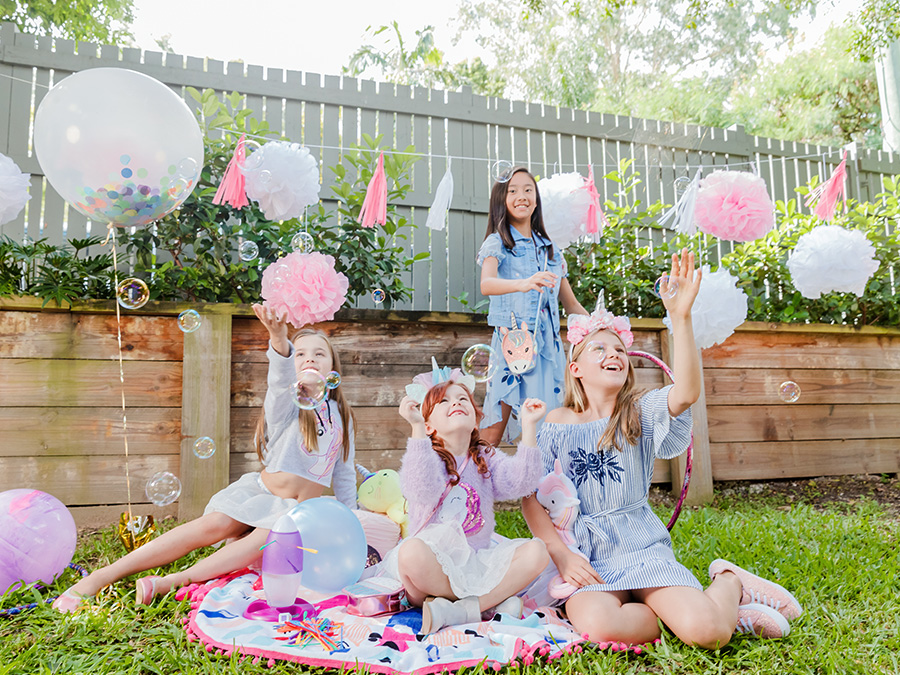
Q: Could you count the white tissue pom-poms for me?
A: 5